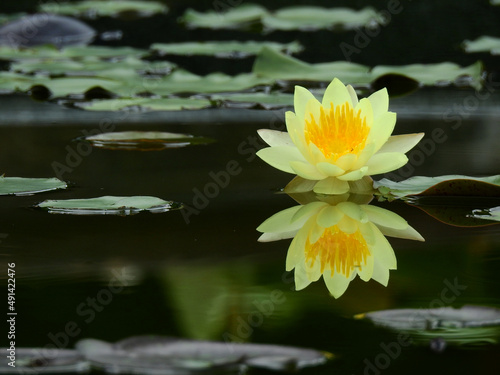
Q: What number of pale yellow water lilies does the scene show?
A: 1